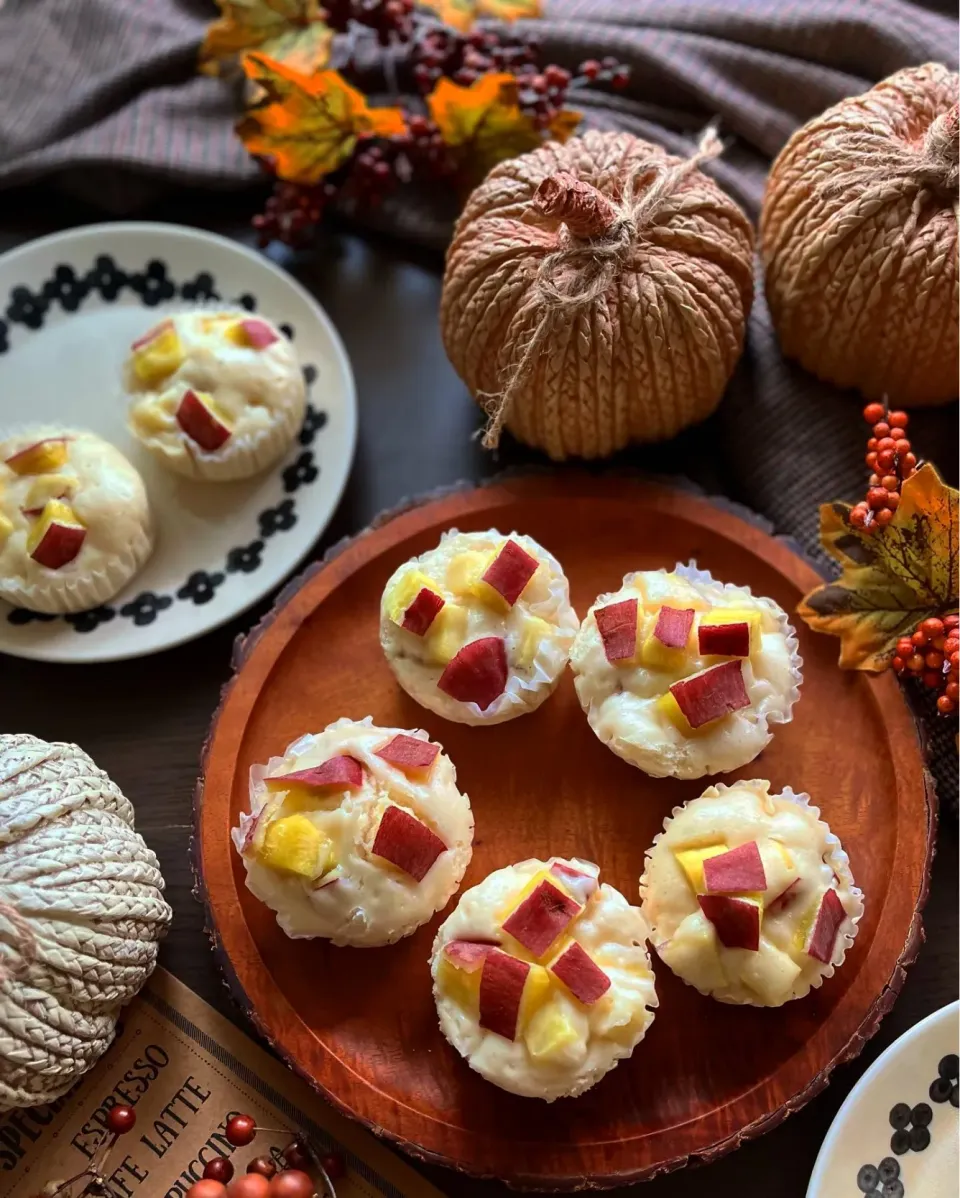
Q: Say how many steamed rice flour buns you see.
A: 7